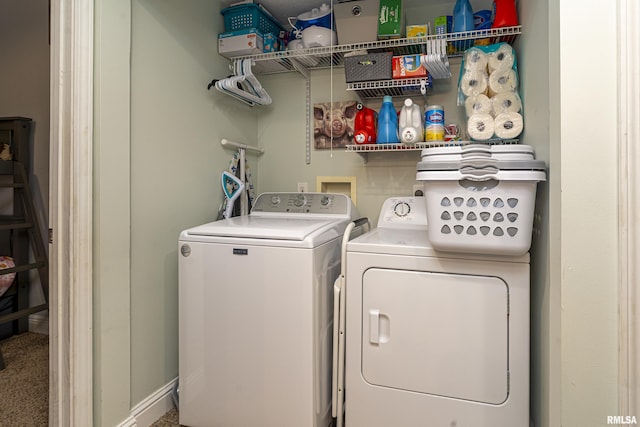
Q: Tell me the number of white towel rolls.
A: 8